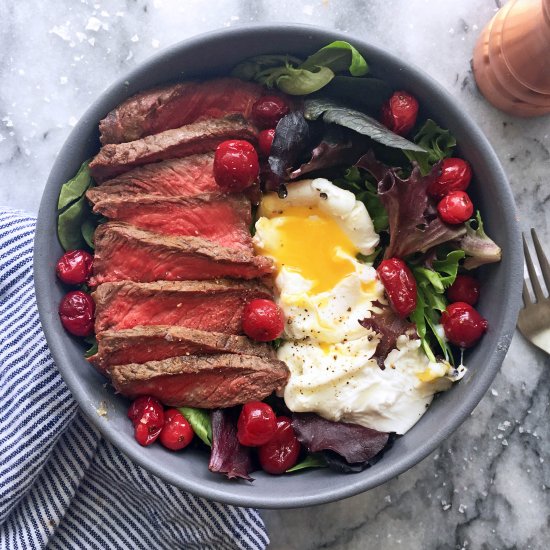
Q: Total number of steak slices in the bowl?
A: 8